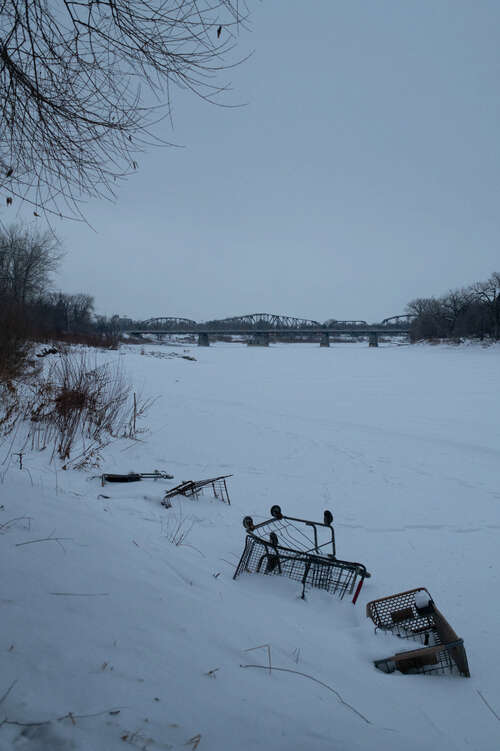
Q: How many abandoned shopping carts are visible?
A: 4